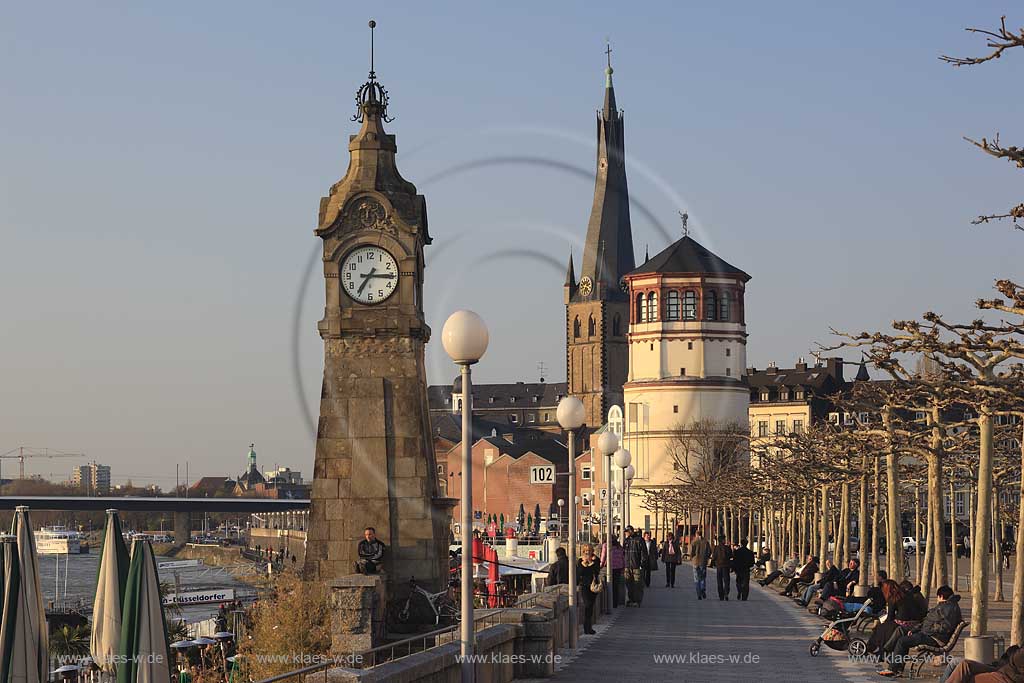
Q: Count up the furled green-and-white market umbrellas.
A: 4